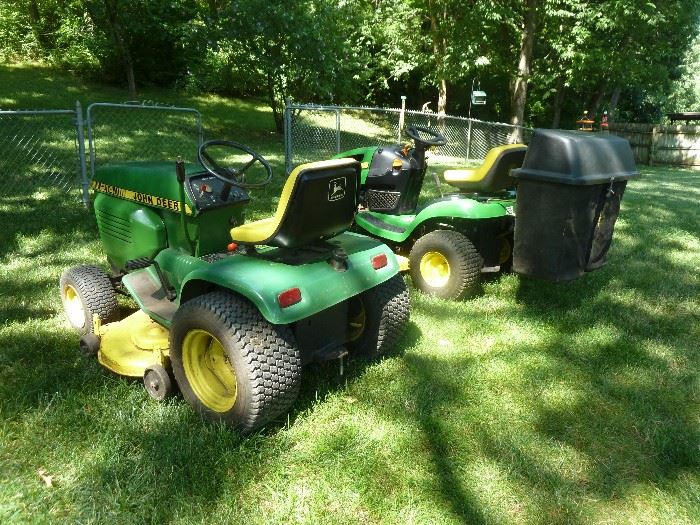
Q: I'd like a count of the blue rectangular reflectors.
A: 0